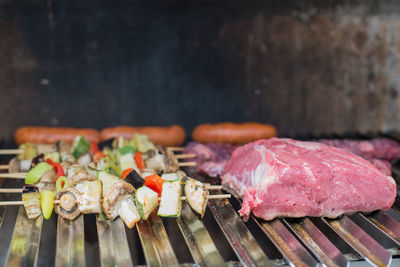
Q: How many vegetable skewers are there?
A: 5